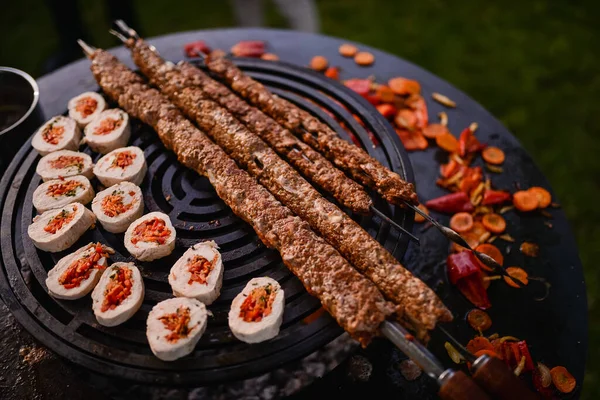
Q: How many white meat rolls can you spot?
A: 14